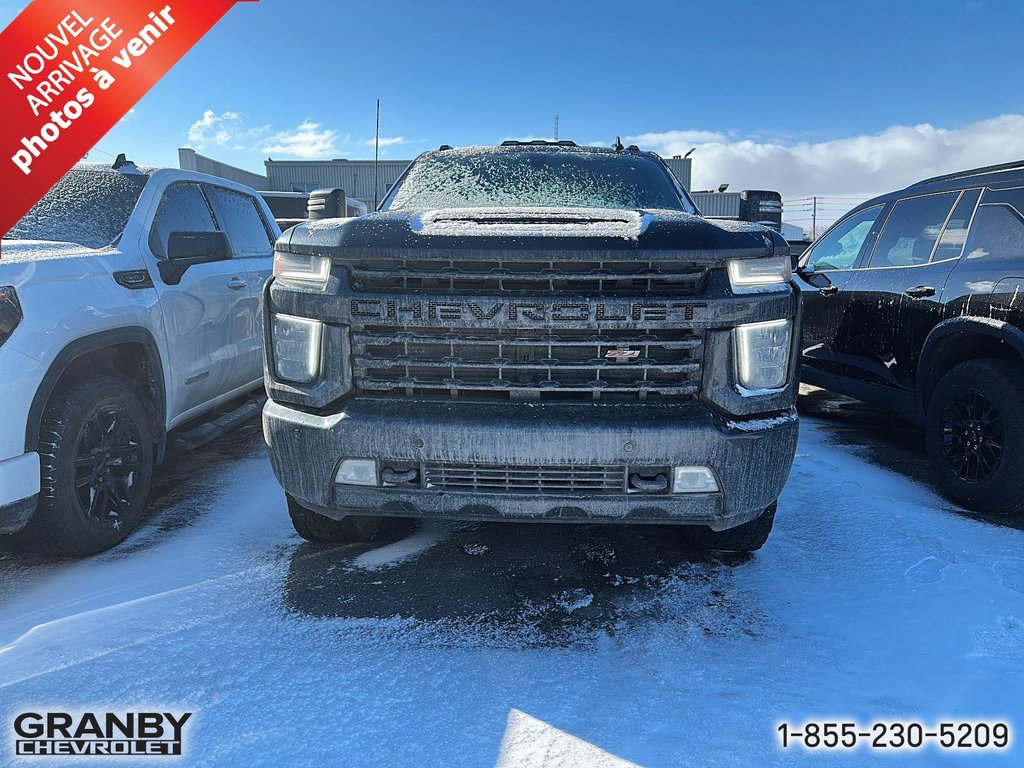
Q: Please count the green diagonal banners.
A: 0